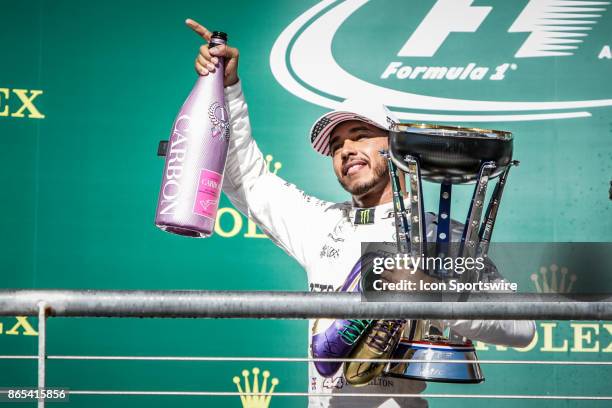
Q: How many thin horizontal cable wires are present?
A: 2